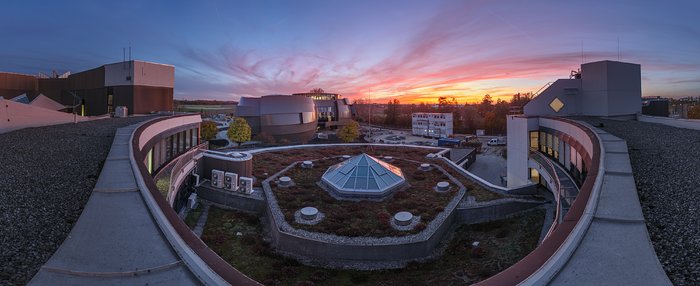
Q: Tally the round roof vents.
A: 8